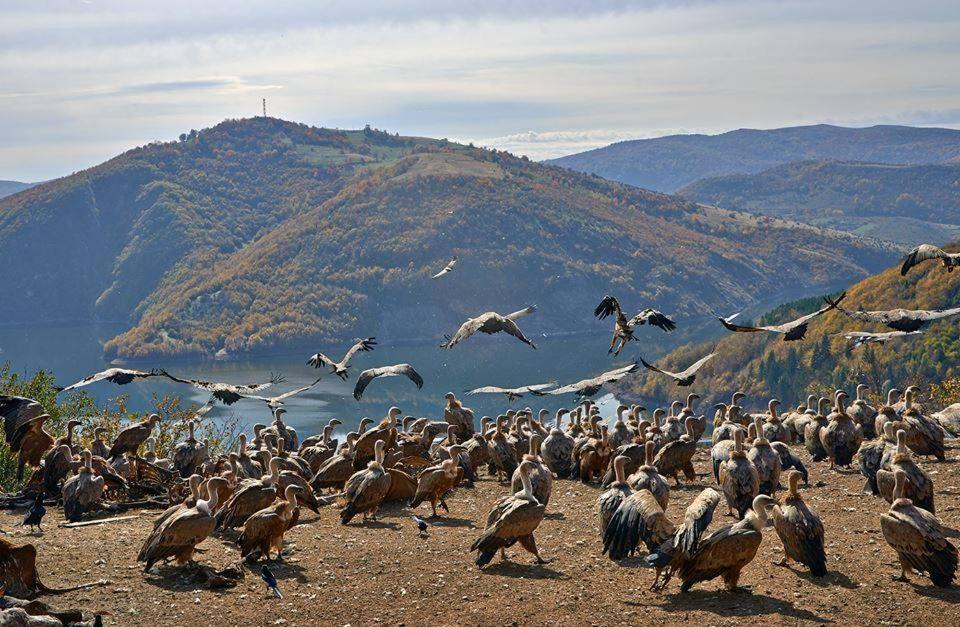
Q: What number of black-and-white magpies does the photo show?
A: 2